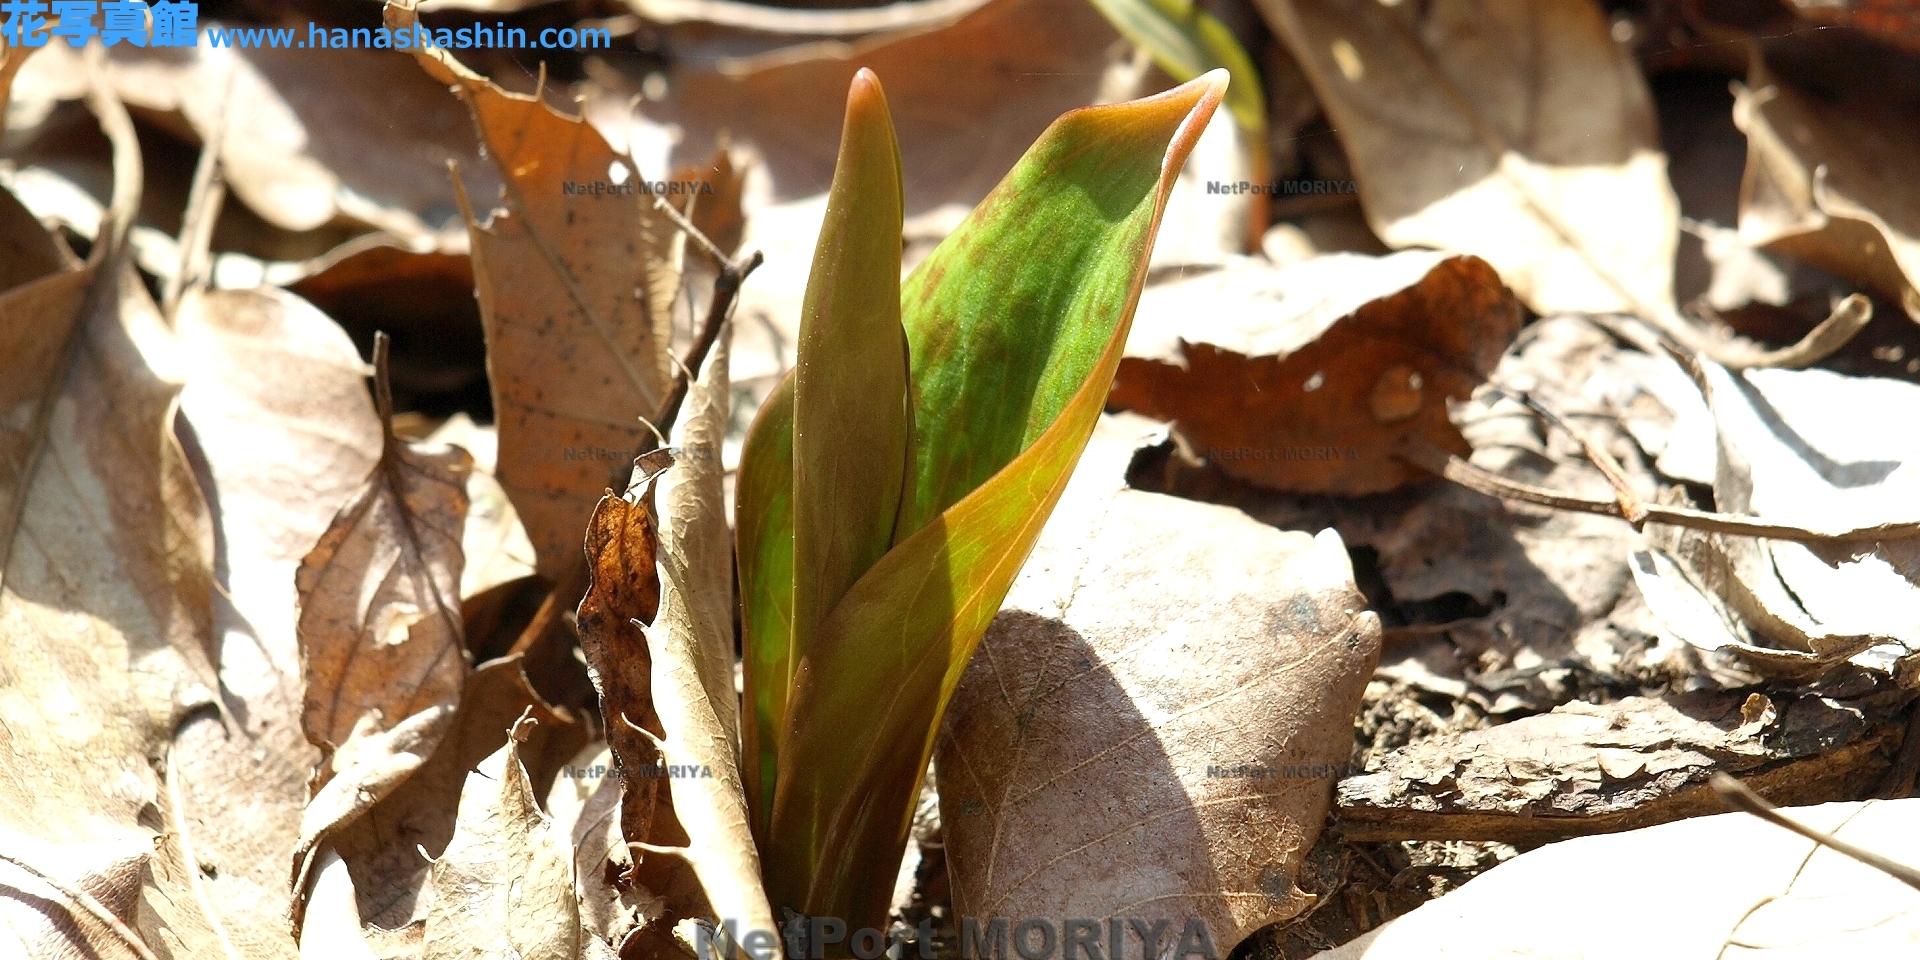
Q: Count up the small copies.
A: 6